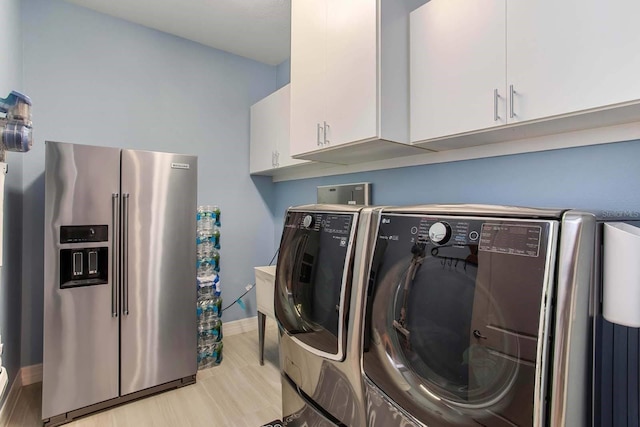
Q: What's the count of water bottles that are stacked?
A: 7